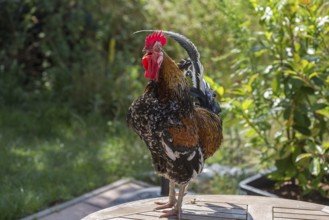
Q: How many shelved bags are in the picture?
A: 0